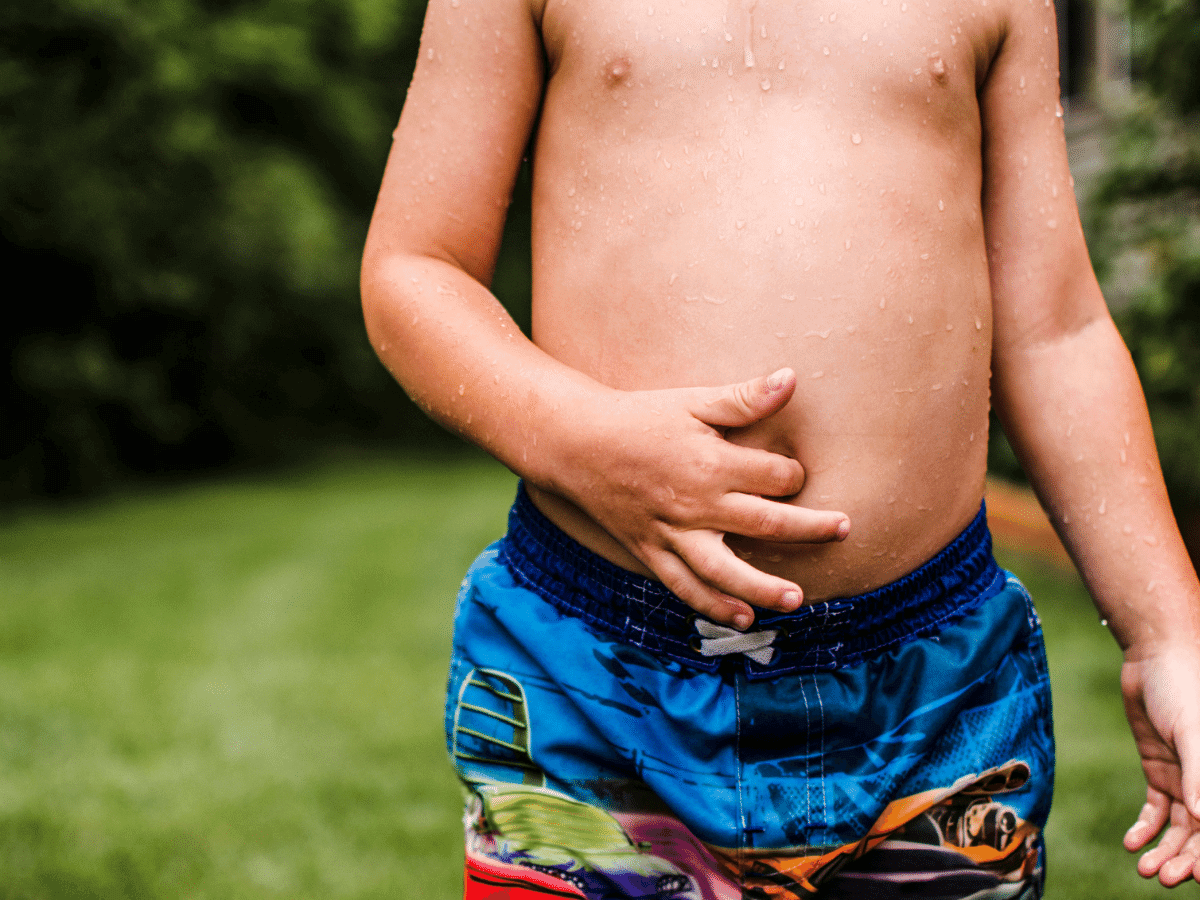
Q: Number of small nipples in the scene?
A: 2